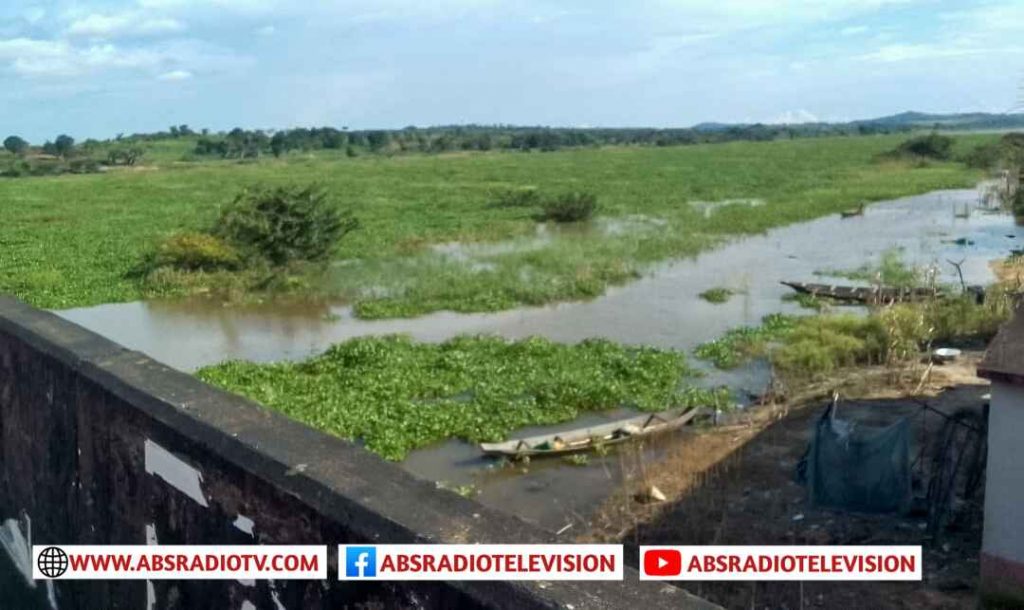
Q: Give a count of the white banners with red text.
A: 3